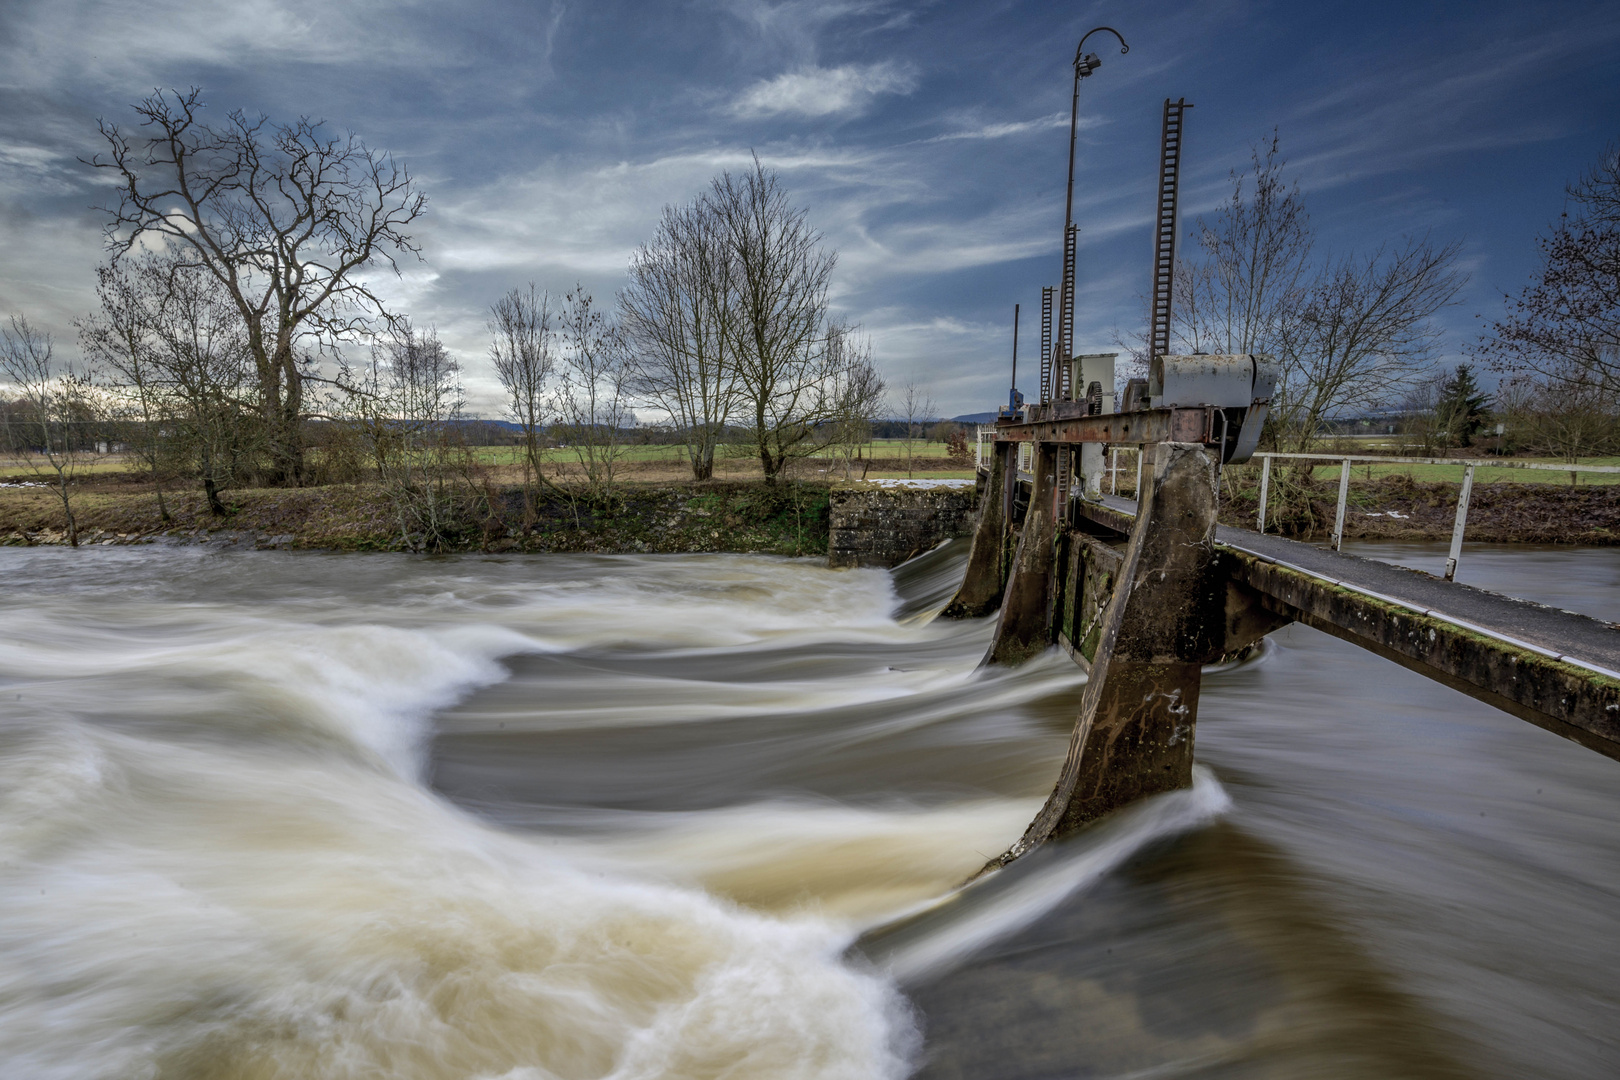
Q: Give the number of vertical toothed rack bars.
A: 3